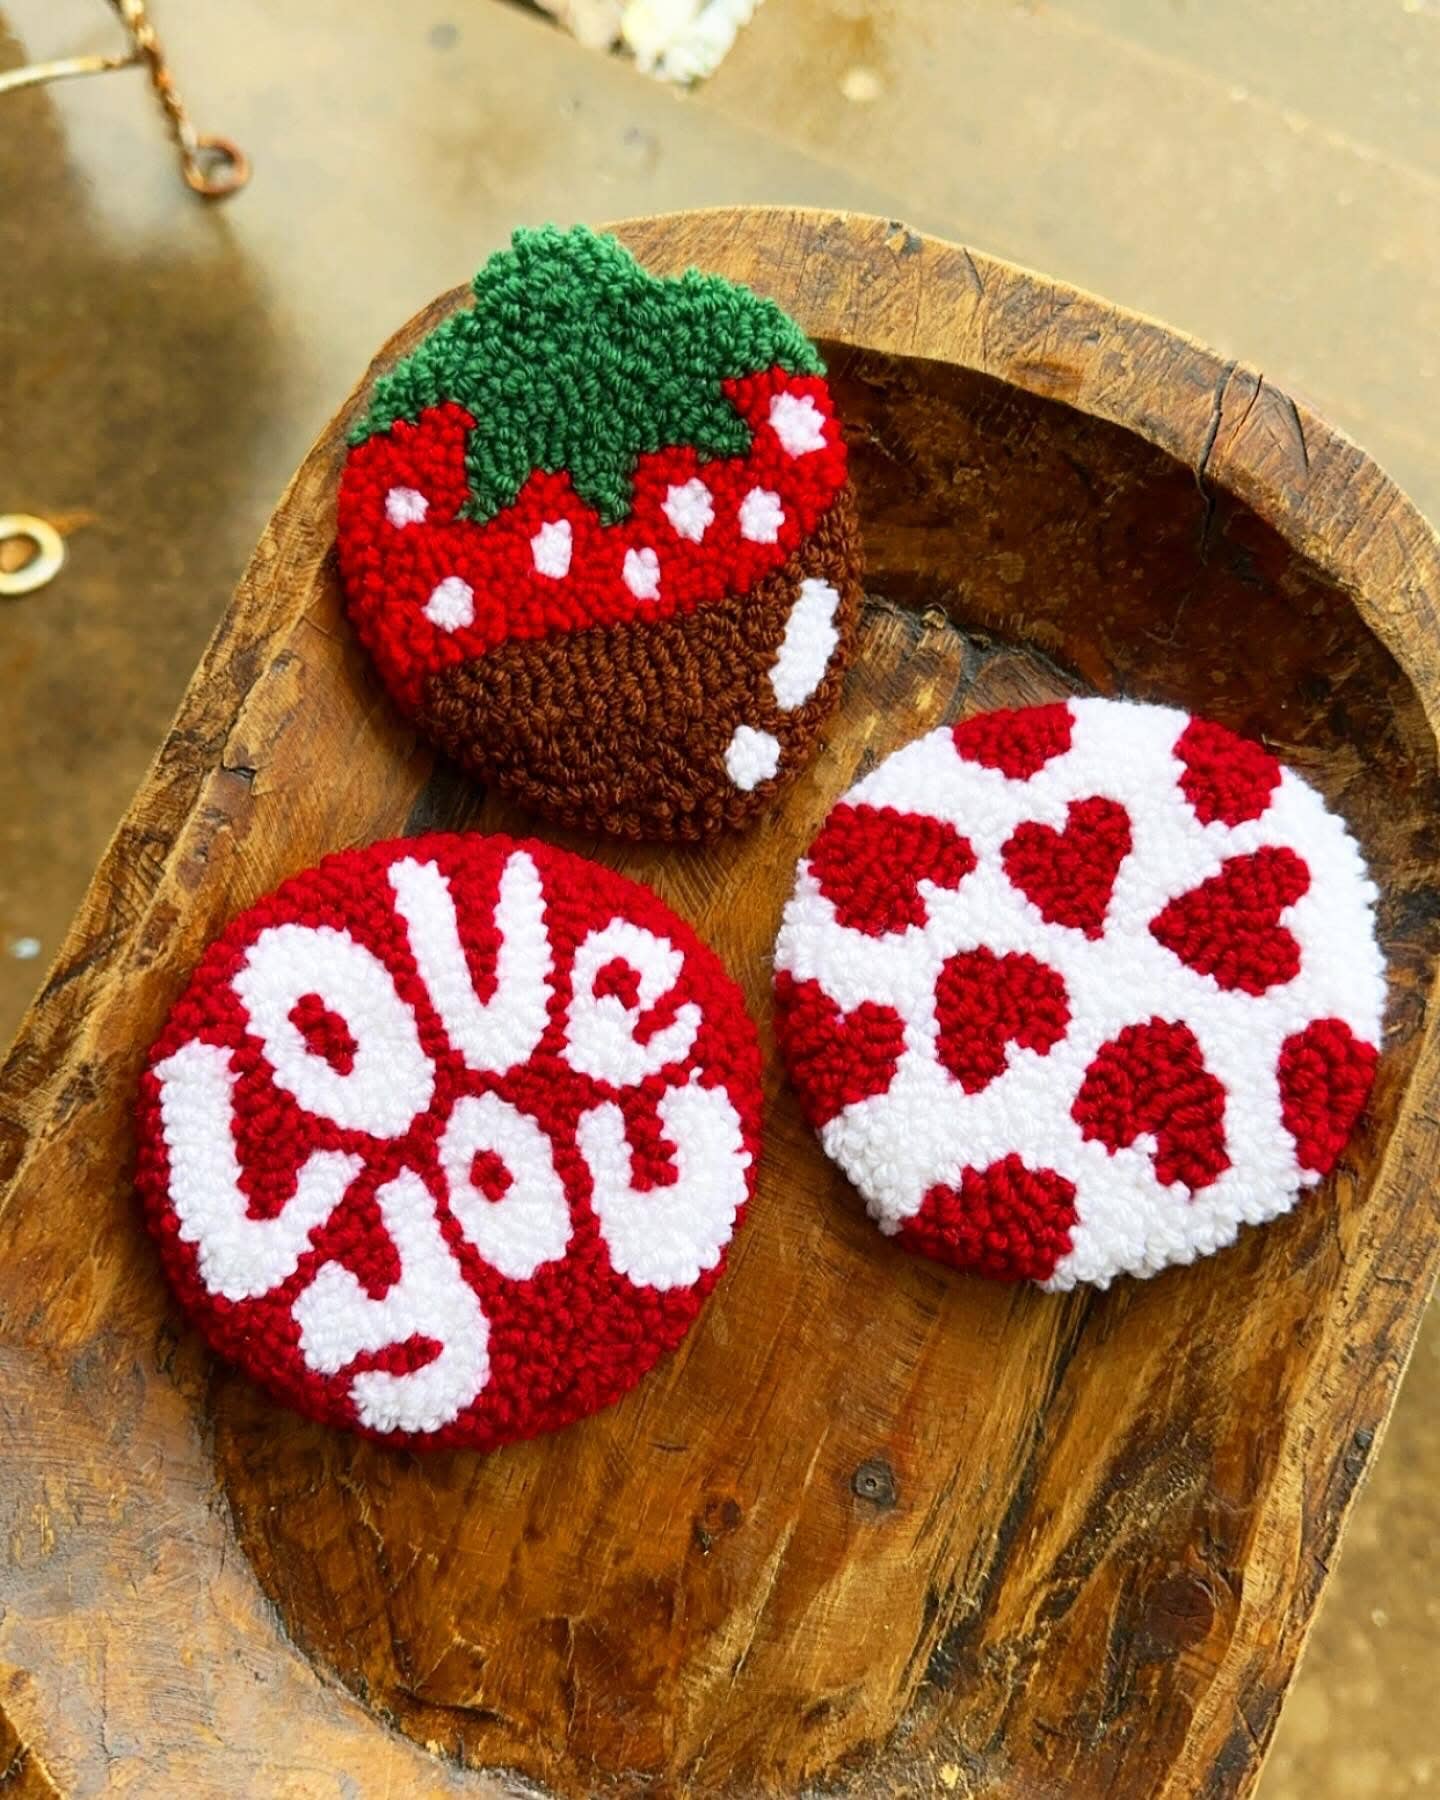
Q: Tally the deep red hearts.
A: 10